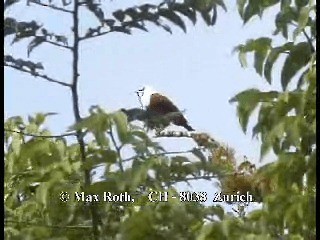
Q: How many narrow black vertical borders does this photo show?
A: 2